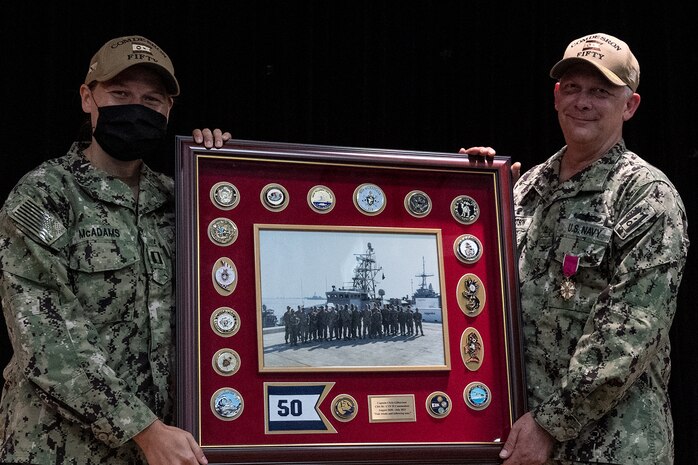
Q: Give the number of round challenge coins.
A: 14